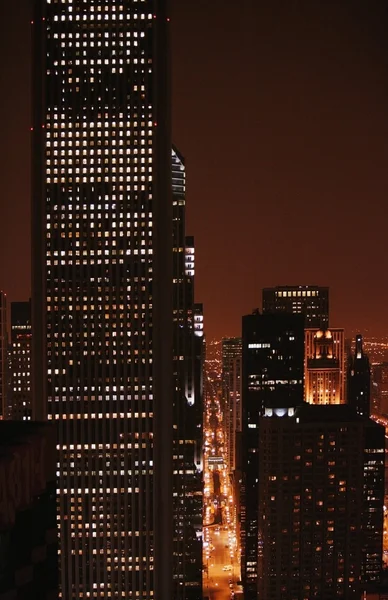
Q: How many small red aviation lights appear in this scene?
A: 7